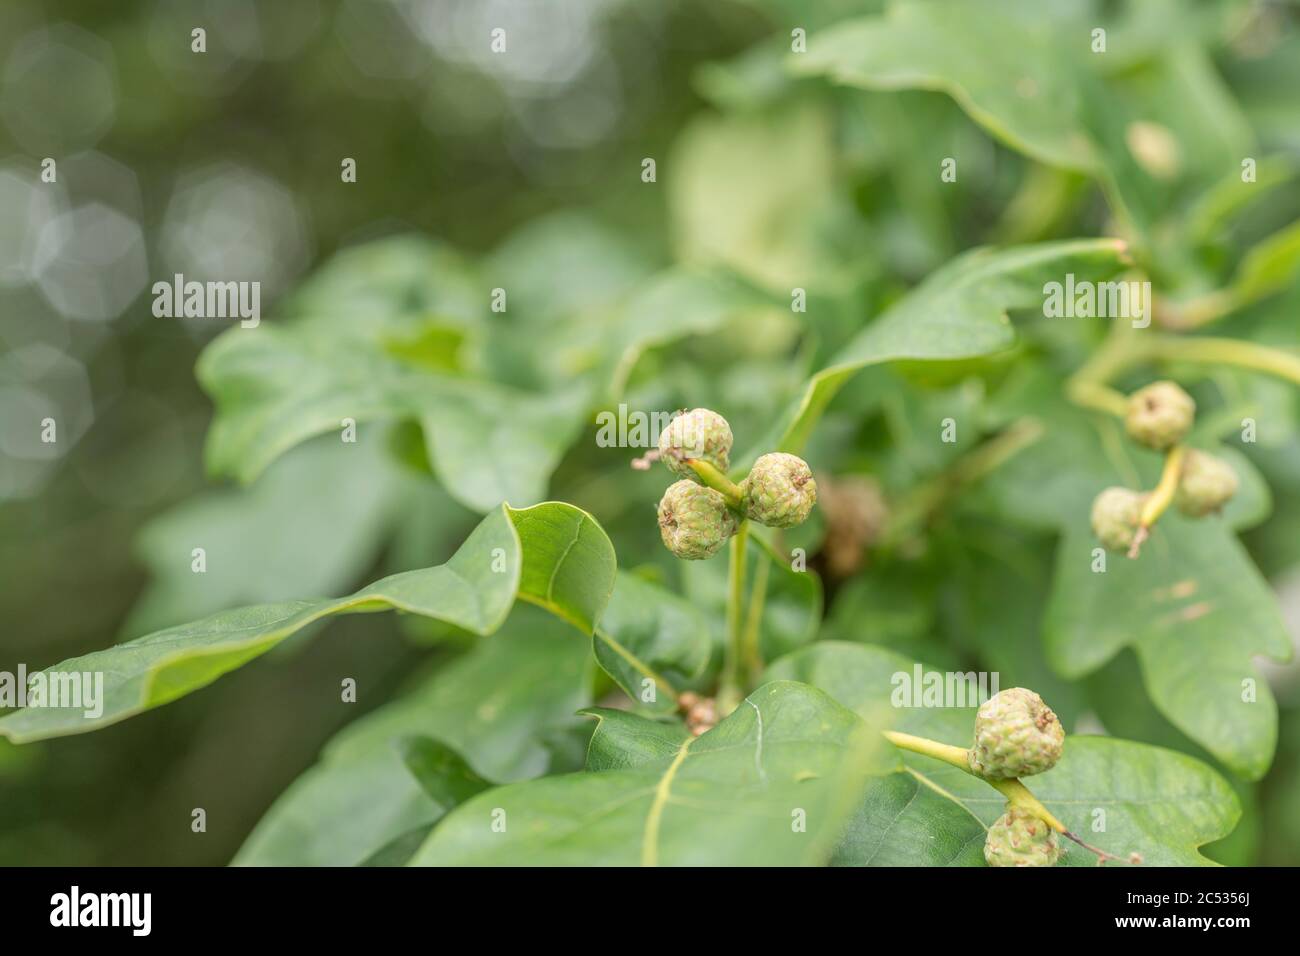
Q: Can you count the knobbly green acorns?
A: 8